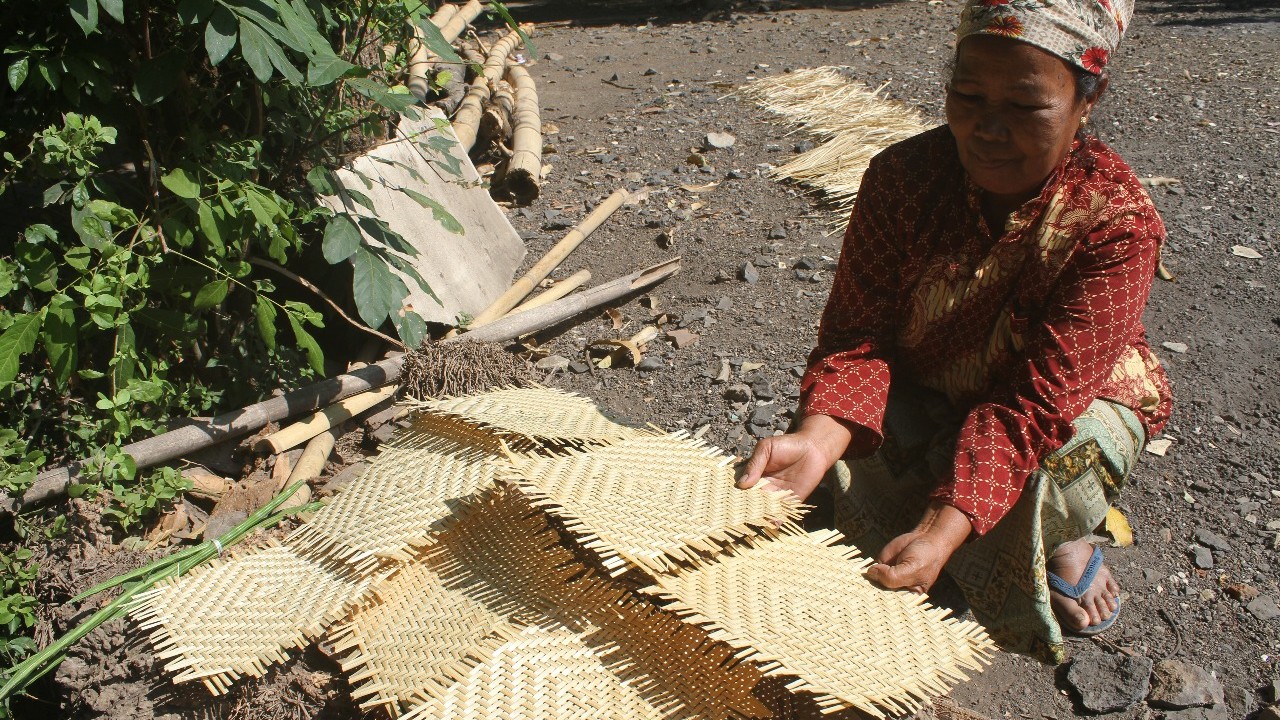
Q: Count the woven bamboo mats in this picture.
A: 7